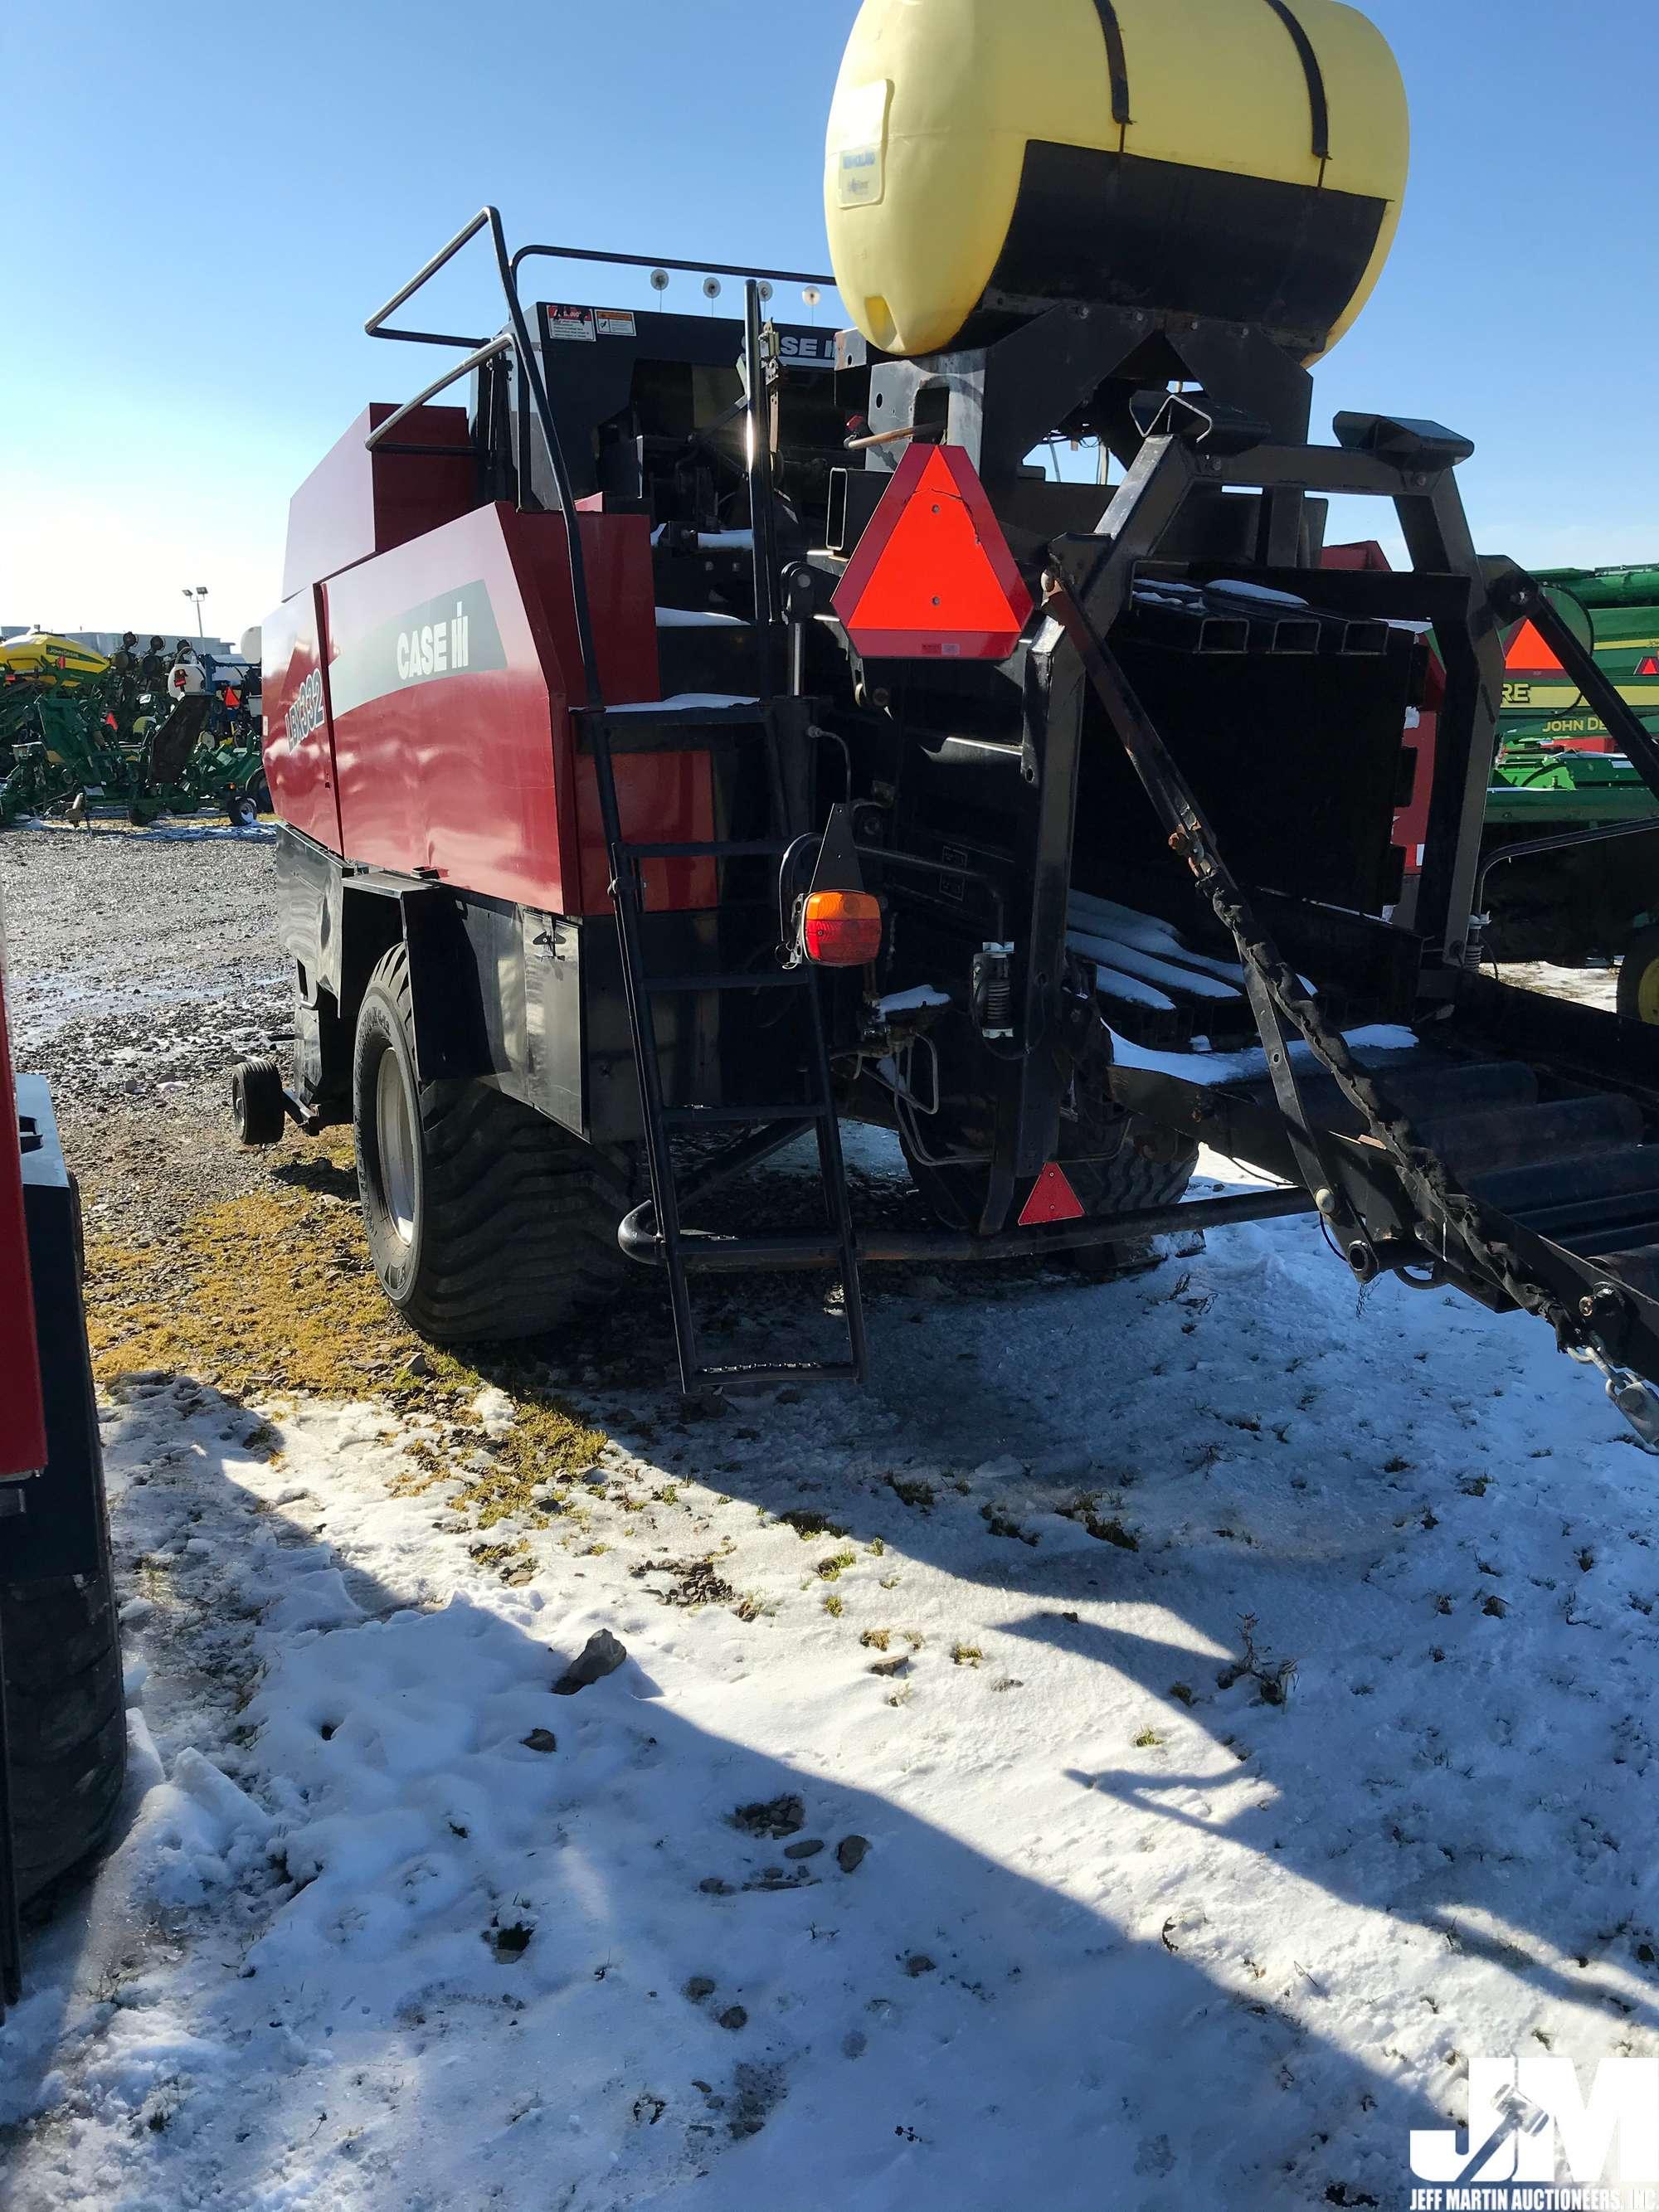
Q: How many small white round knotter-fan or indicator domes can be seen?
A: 4